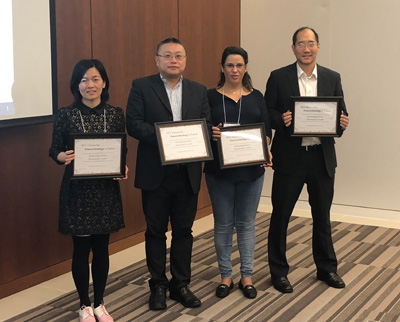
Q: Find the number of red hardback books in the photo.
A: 0